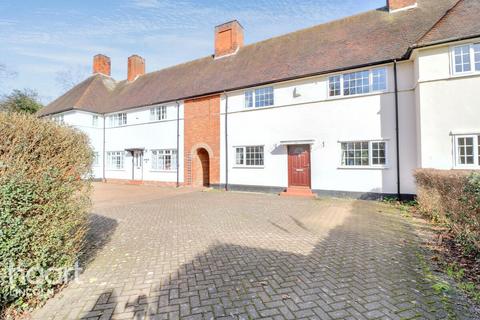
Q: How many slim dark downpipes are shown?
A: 4